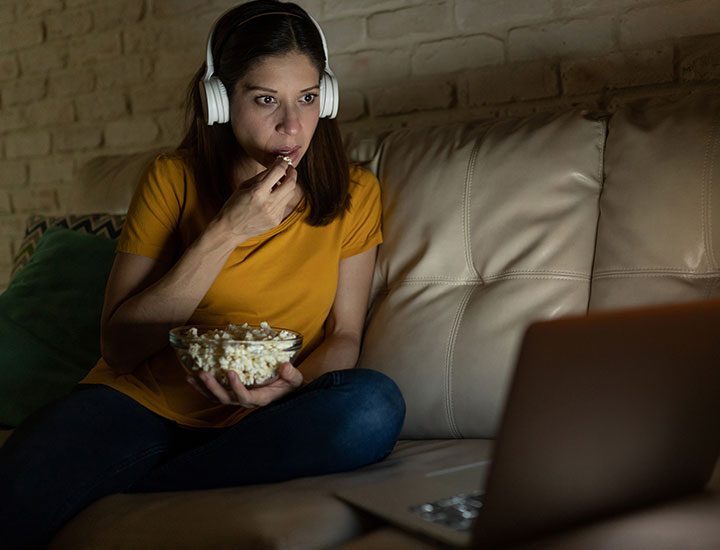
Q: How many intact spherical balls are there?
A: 0